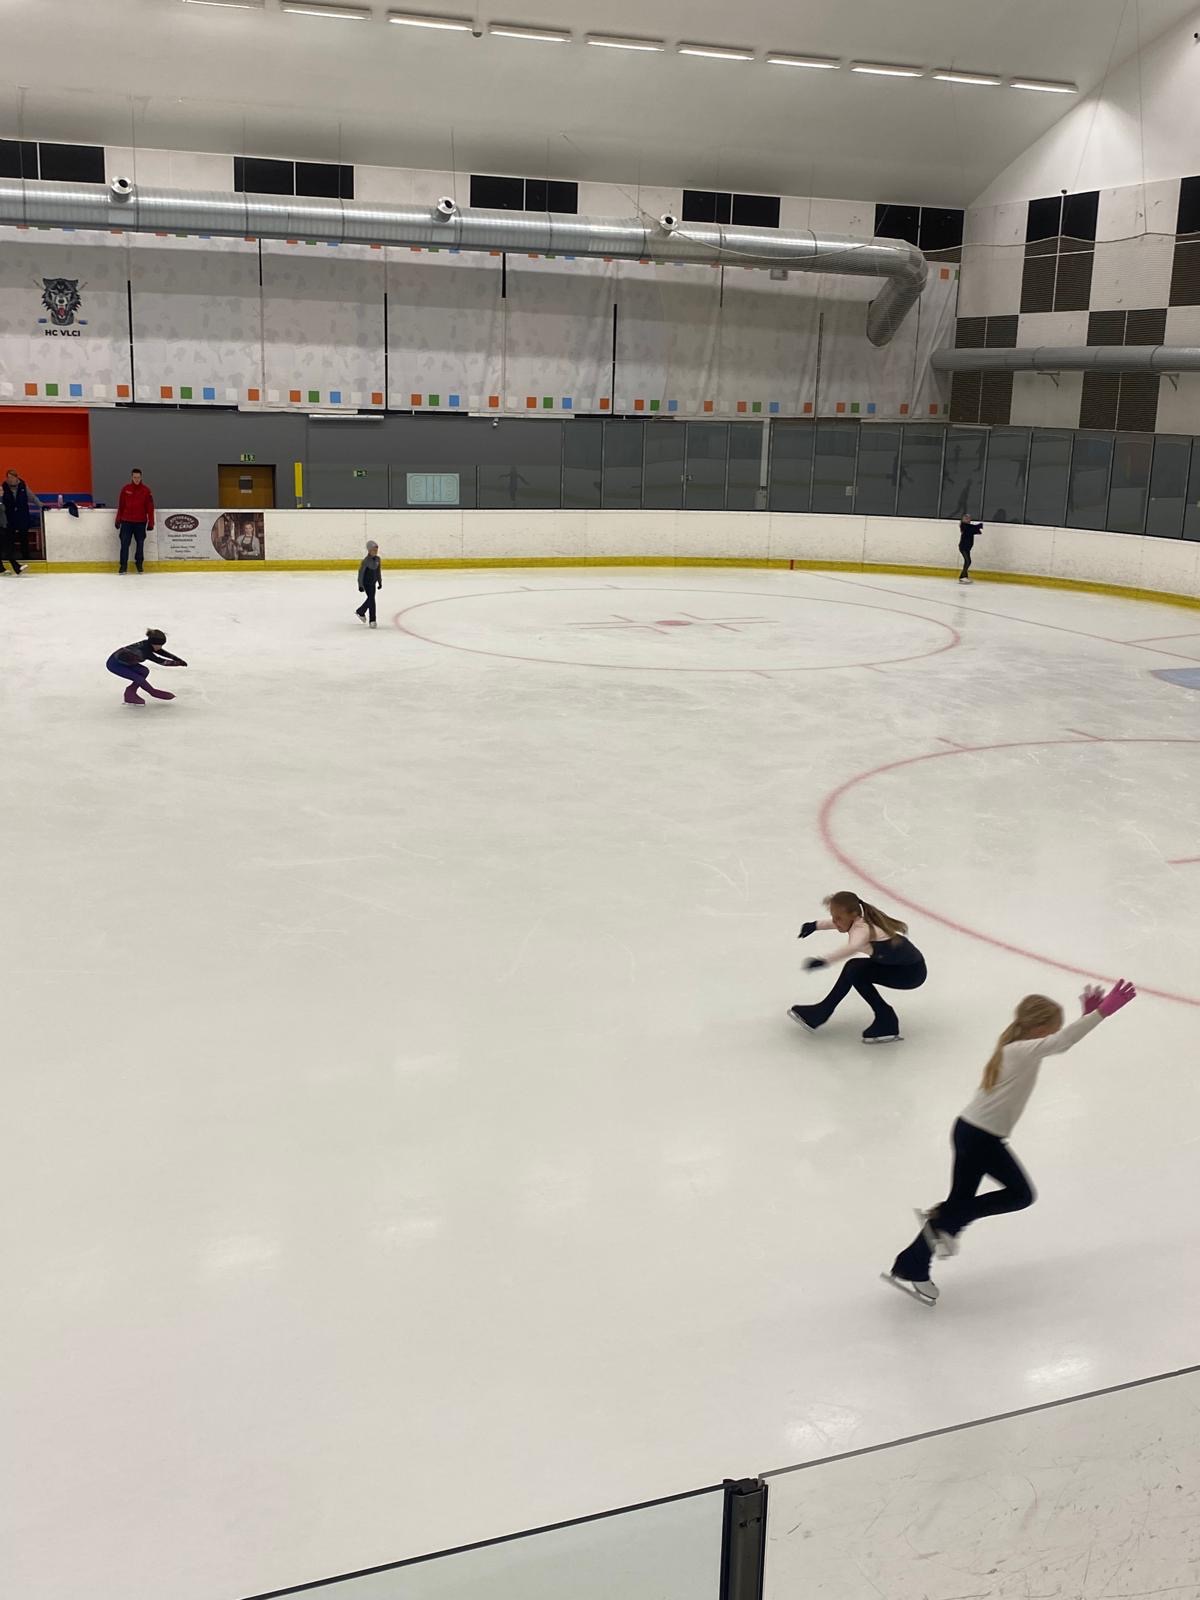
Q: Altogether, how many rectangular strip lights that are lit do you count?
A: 10